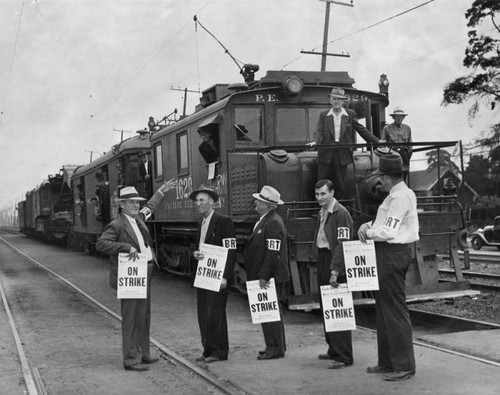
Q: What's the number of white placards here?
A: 5